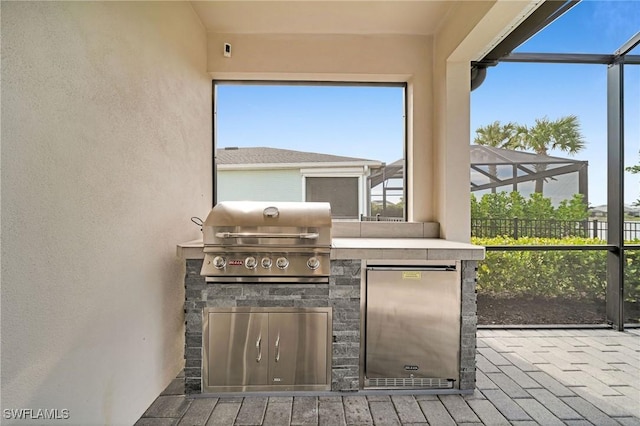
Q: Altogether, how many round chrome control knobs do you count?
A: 5